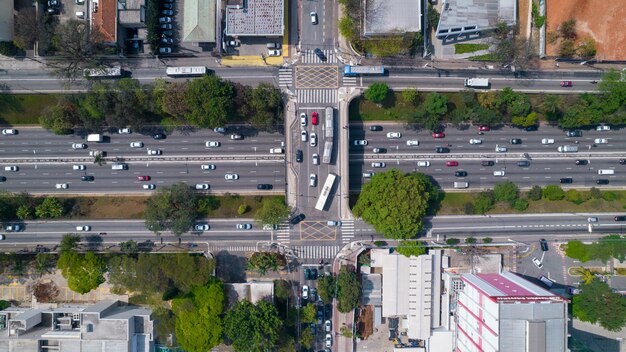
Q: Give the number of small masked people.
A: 0